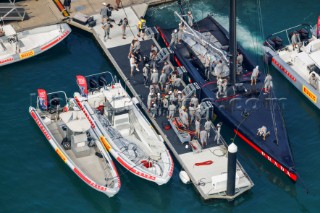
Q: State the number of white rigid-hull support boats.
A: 4